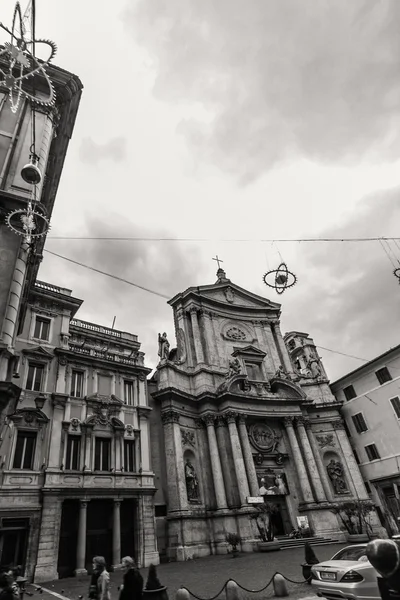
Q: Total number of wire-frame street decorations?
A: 4